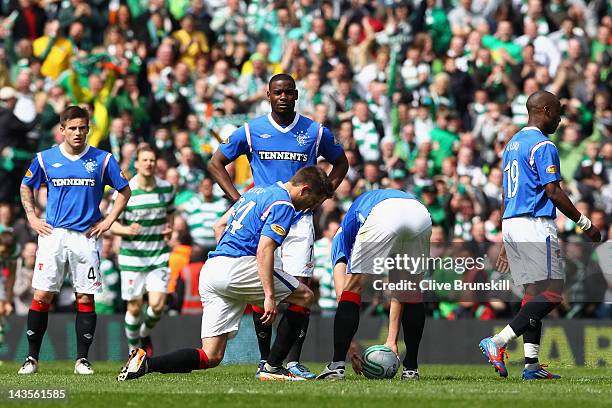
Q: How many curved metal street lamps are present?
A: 0